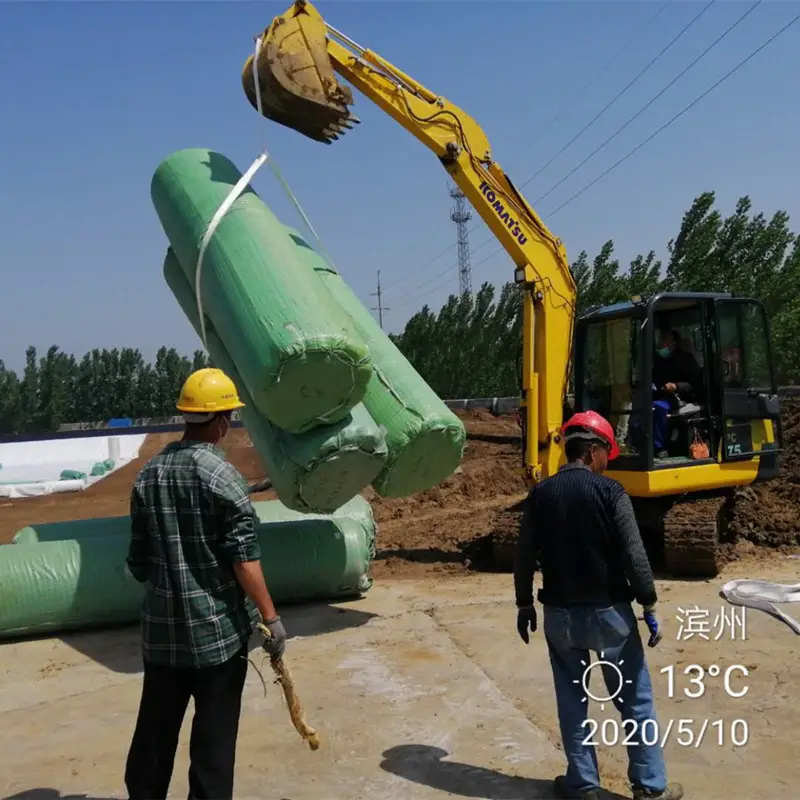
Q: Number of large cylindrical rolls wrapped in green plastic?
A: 5